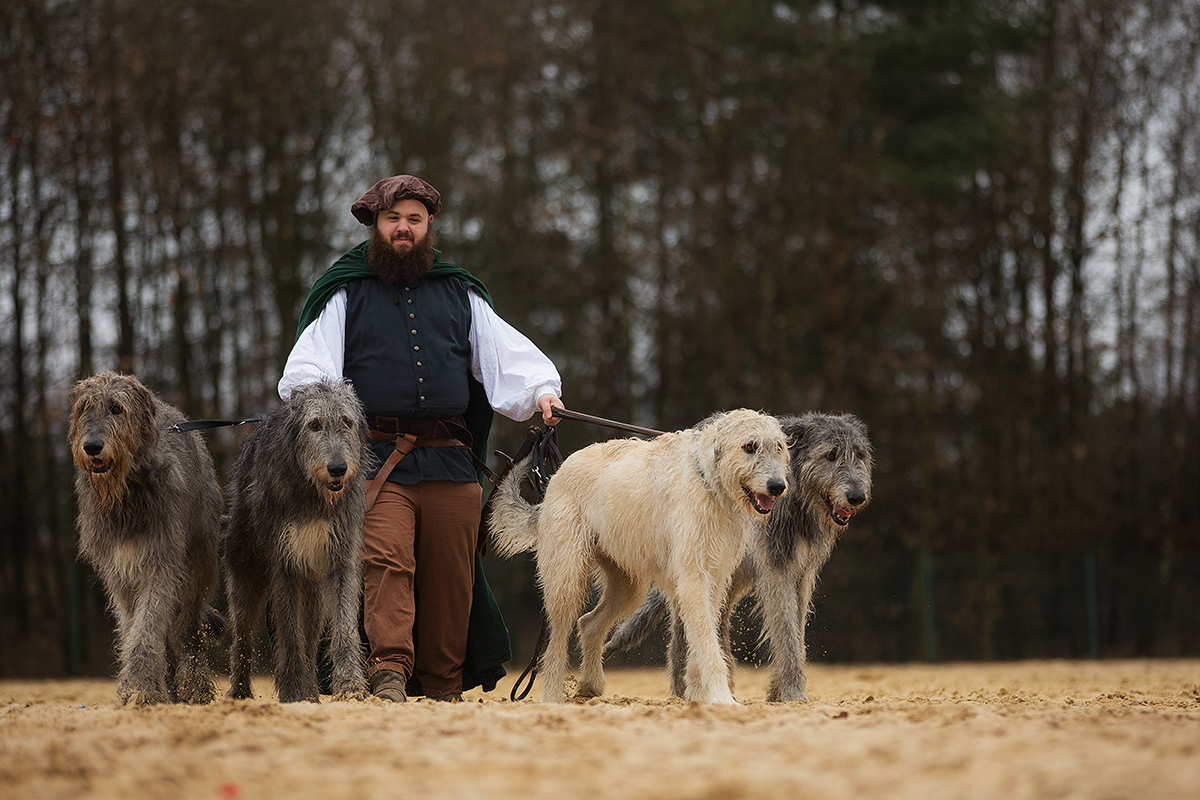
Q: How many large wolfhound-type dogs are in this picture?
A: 4